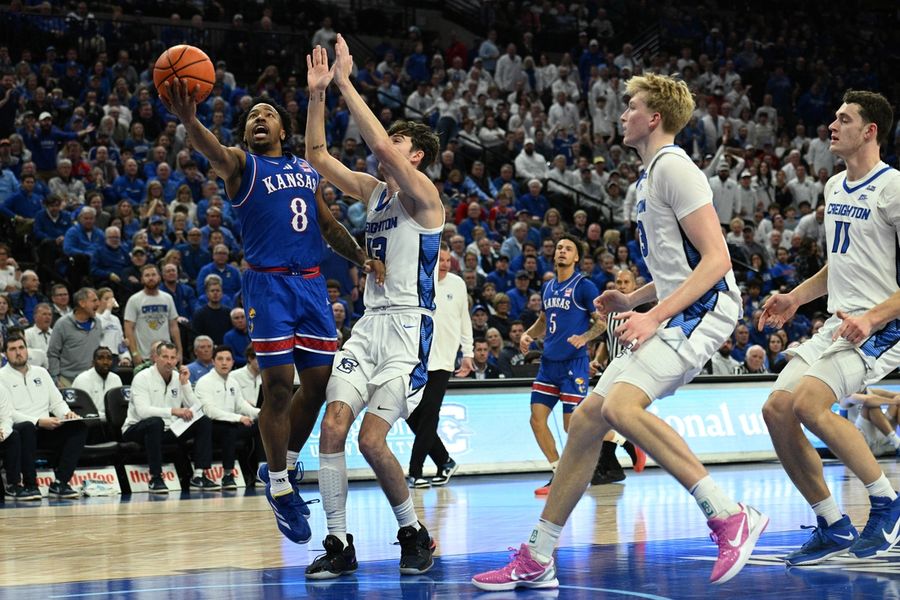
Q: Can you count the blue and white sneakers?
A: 4